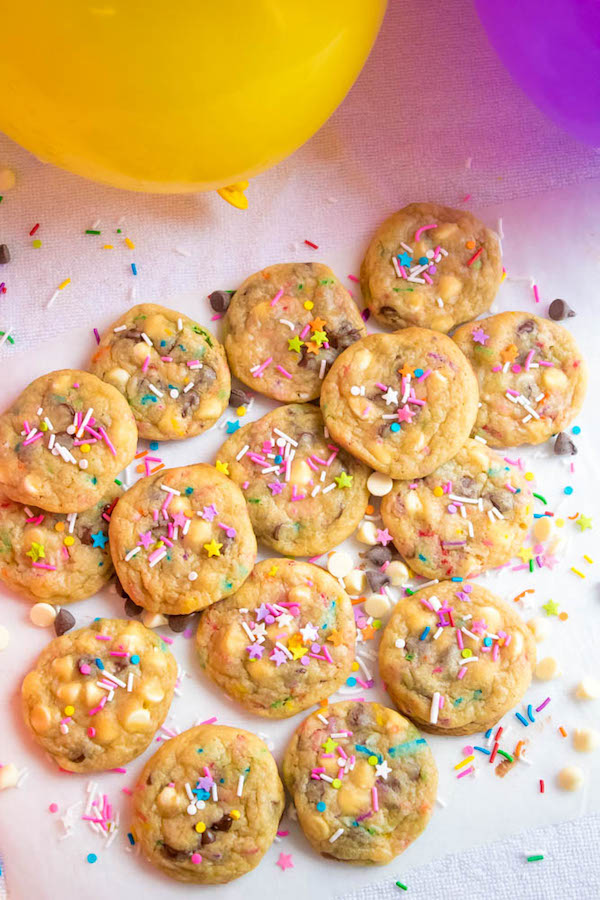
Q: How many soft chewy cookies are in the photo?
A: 15